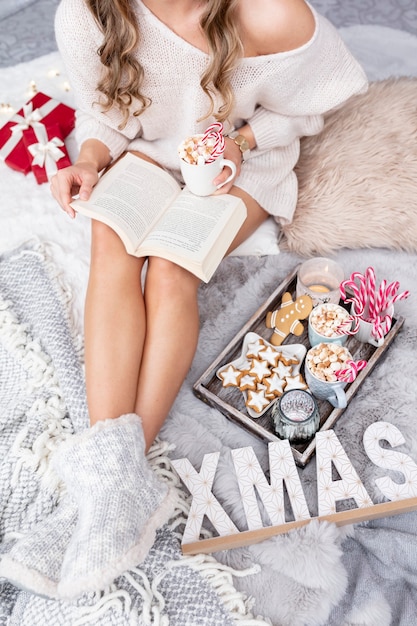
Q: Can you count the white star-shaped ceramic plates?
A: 1